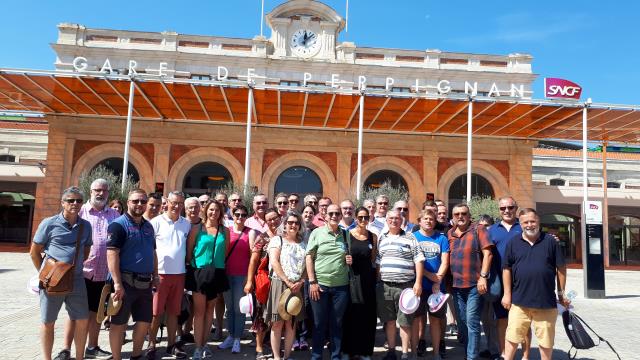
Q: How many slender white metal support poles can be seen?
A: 5